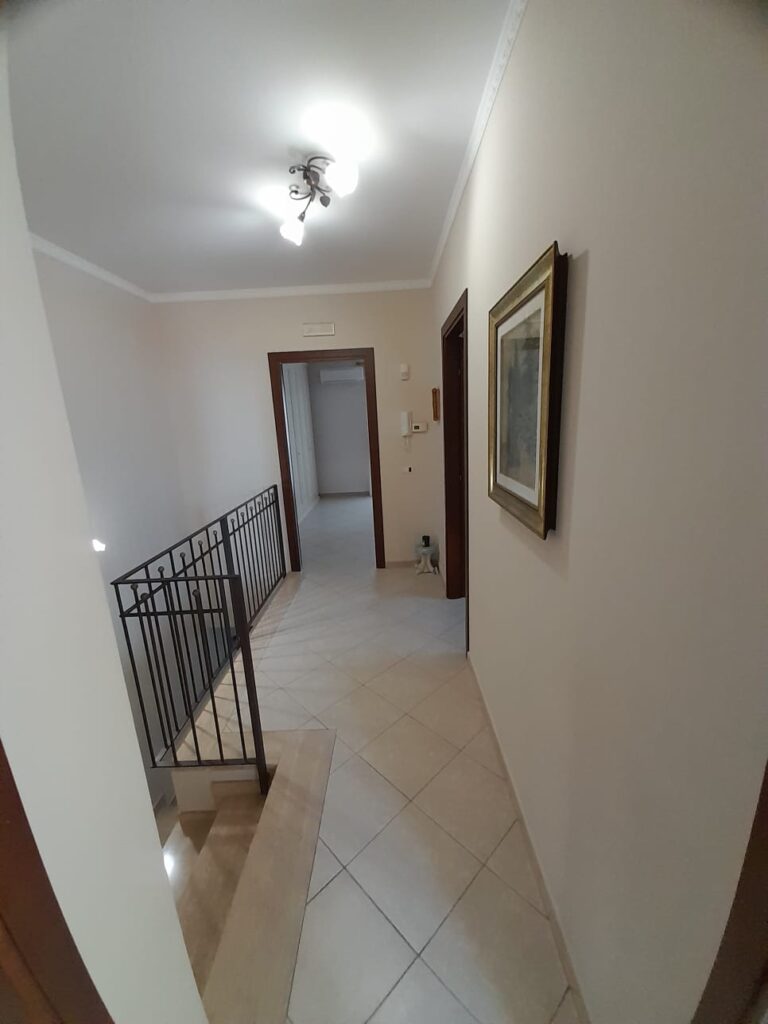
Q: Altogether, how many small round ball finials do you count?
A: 13